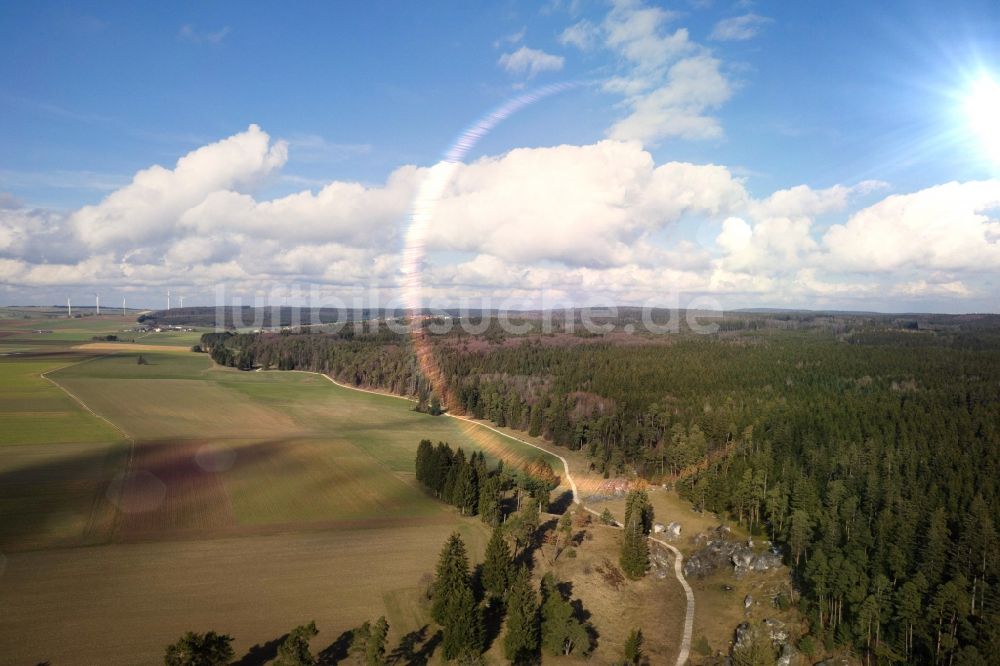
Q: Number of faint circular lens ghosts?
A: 2